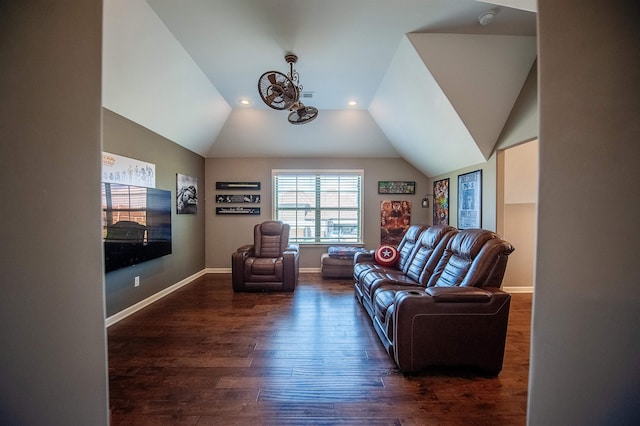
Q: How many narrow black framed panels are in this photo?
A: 3